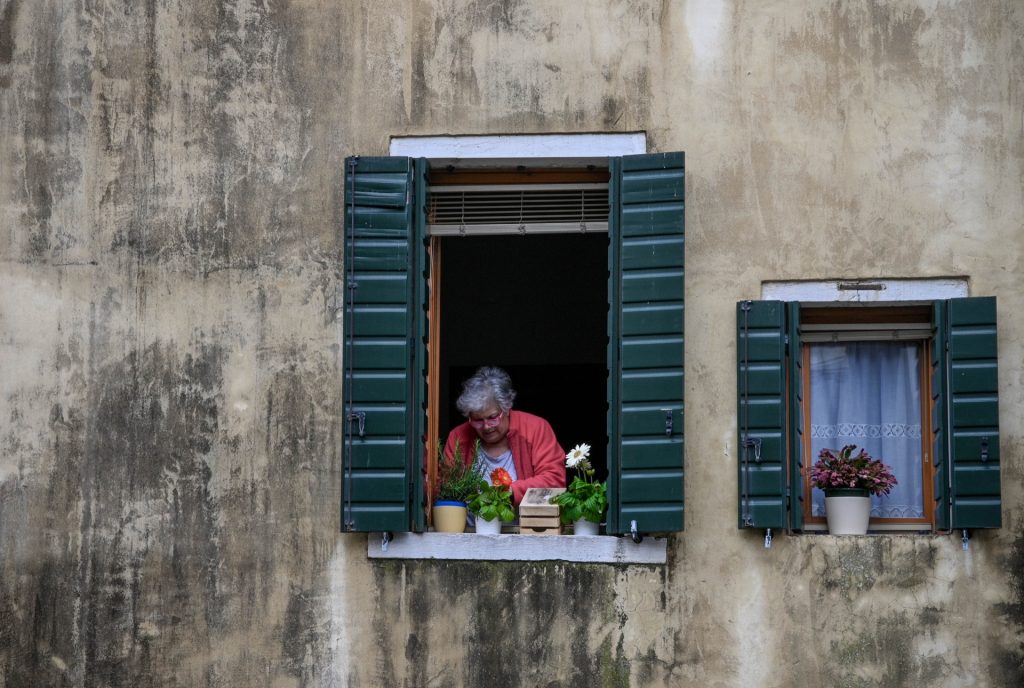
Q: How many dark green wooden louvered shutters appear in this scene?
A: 4